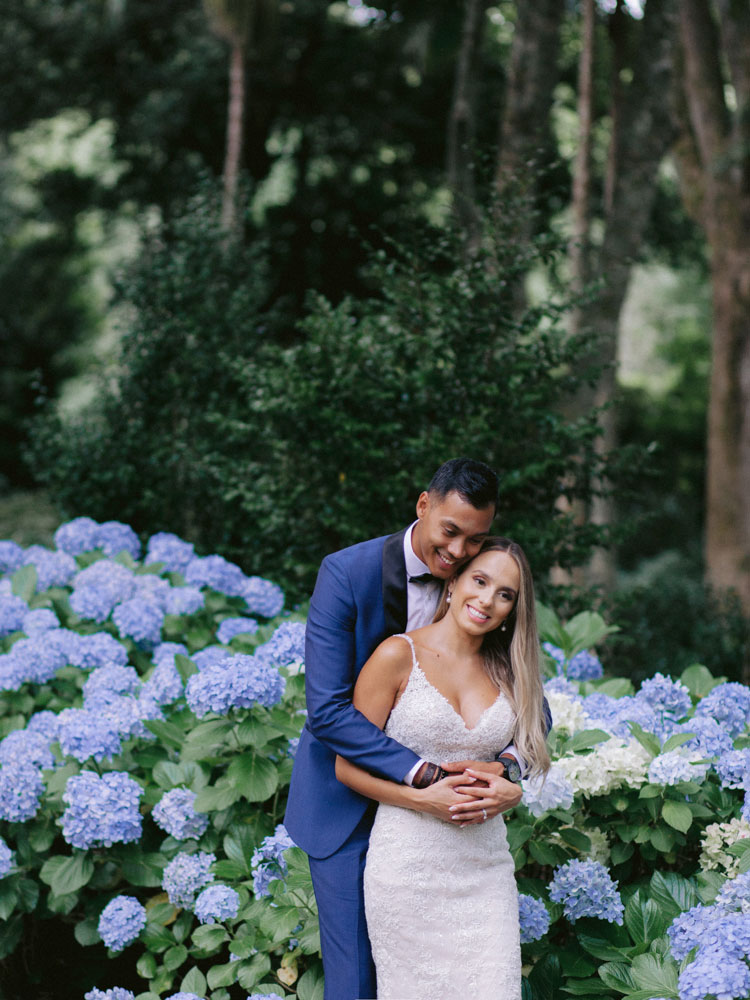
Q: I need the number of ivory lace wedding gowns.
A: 1